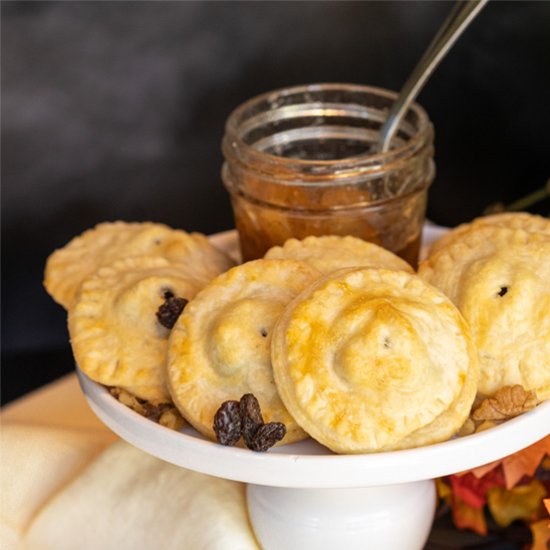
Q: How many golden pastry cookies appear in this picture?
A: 7